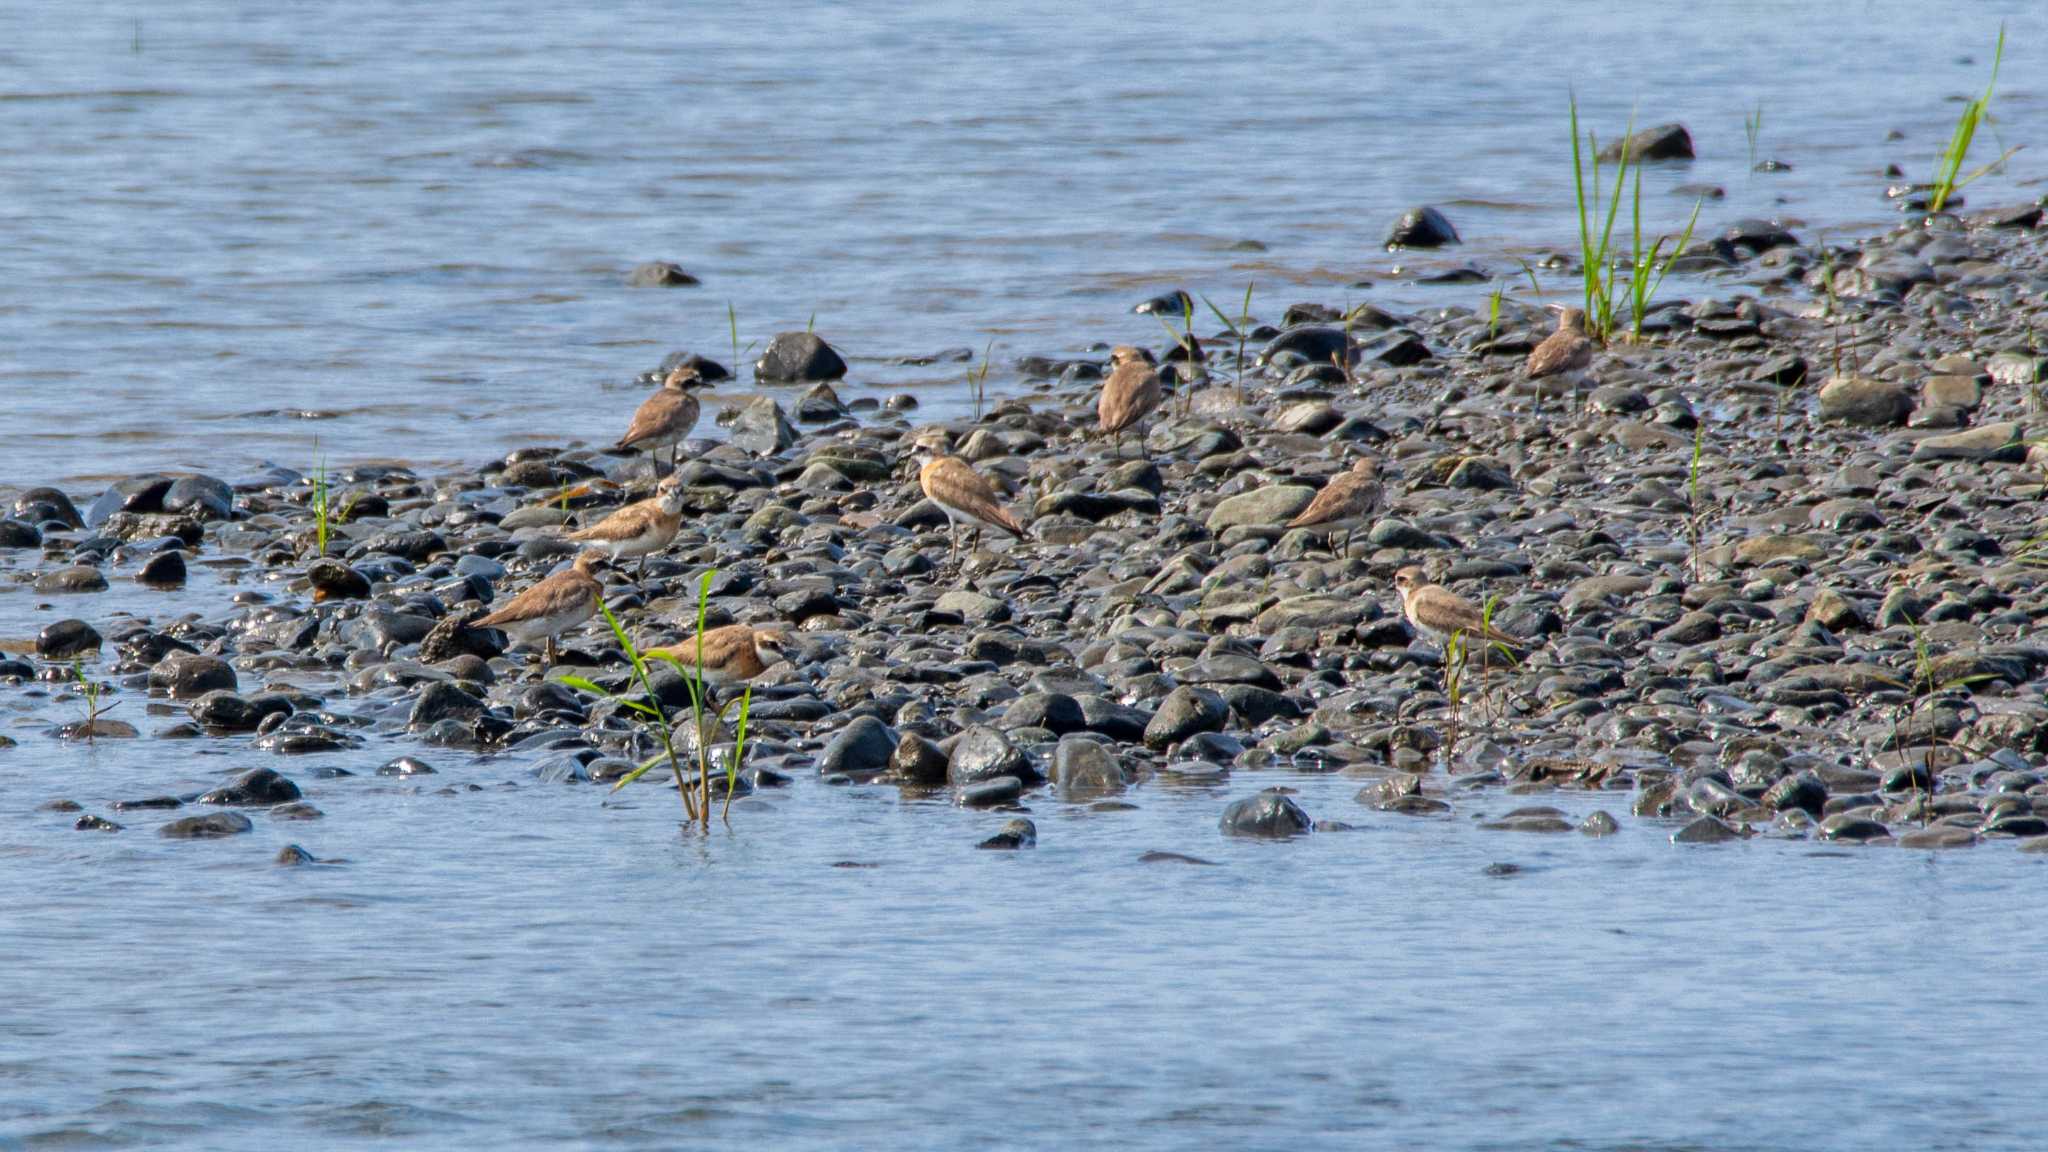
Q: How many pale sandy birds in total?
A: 9